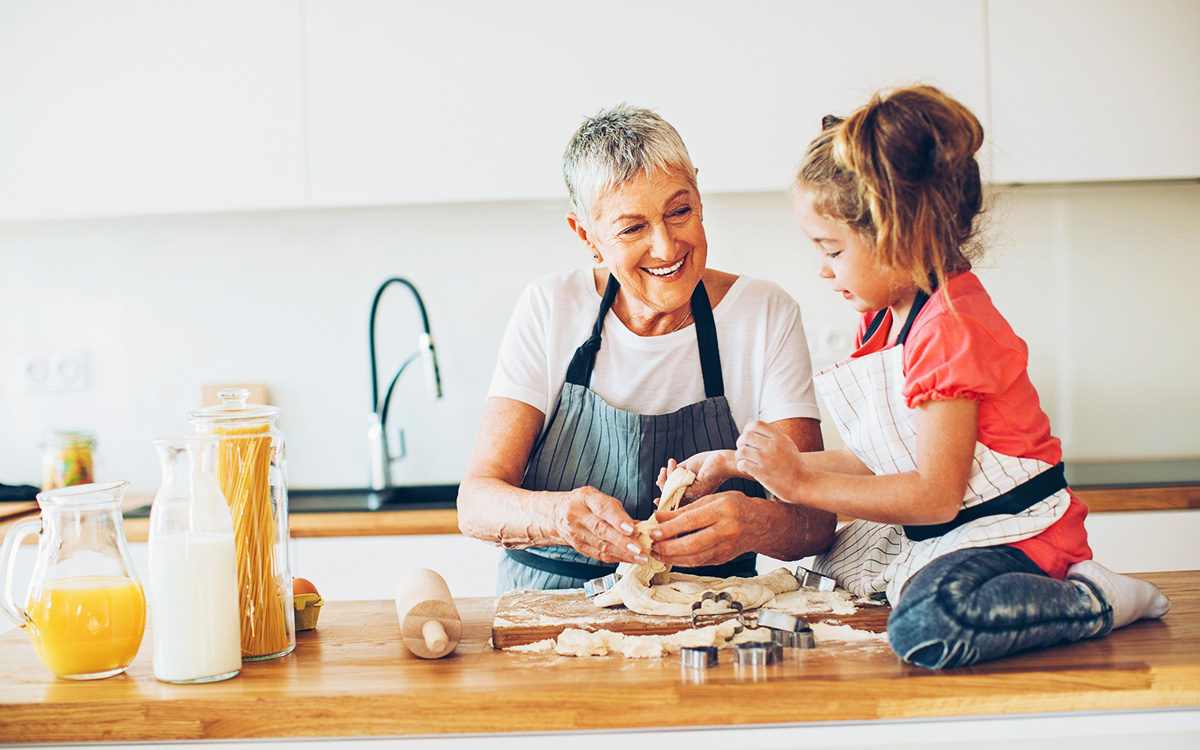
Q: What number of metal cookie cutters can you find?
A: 7